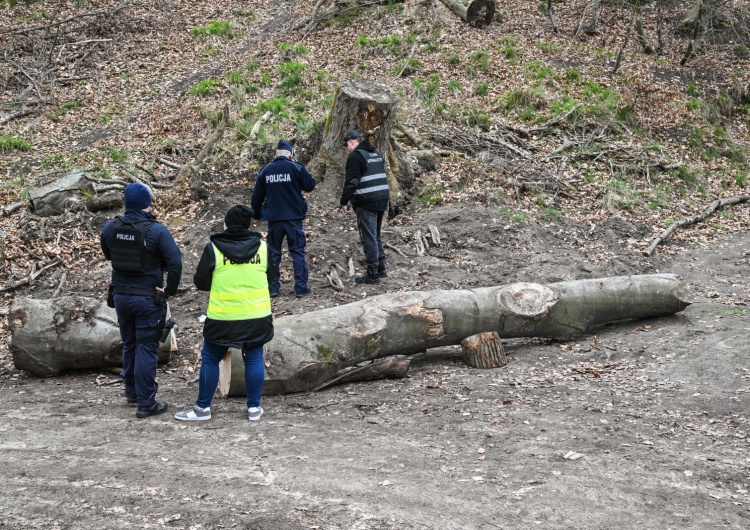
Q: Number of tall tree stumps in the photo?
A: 1